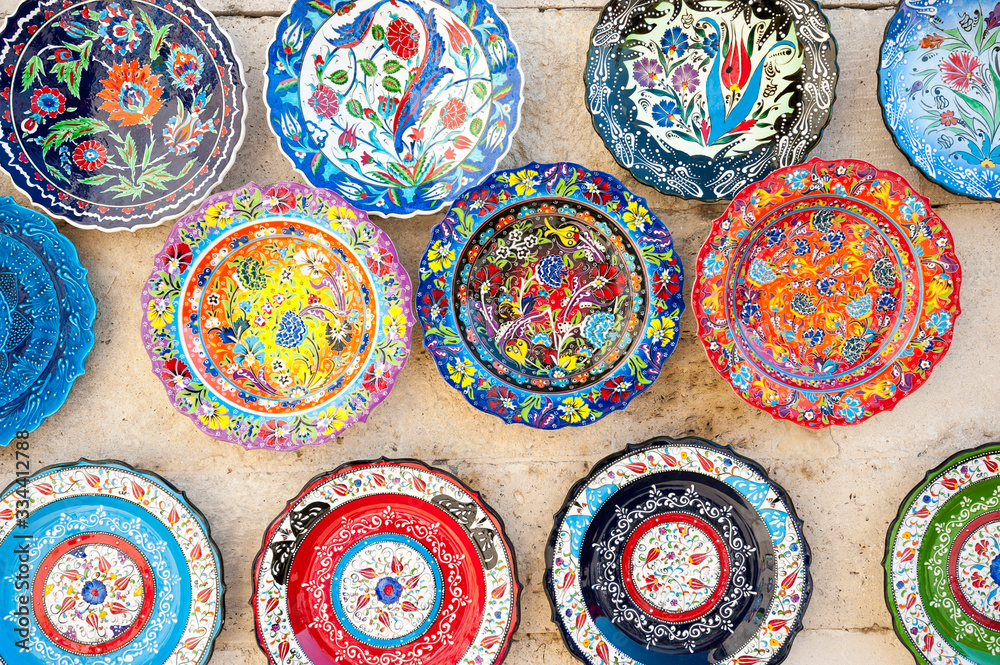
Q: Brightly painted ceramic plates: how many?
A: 12